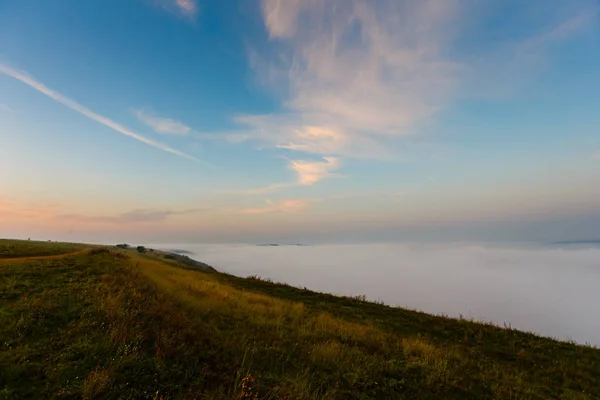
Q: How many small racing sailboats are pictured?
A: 0